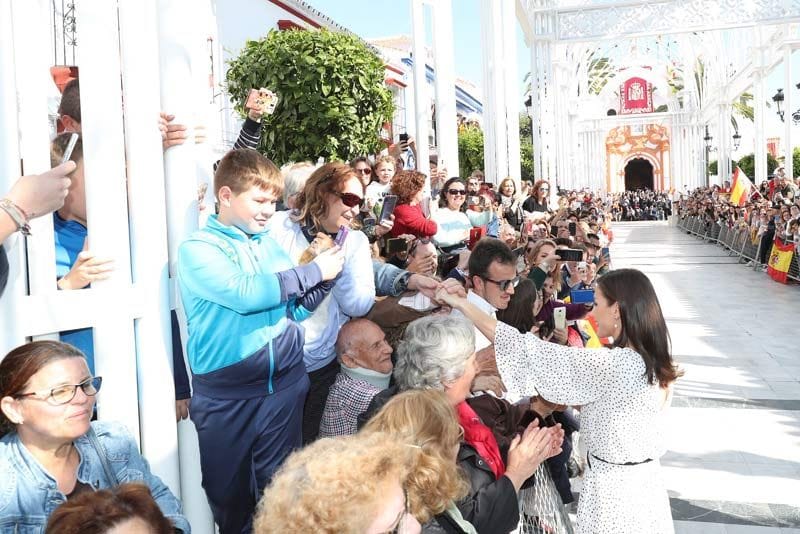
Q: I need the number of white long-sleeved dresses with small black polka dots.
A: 1